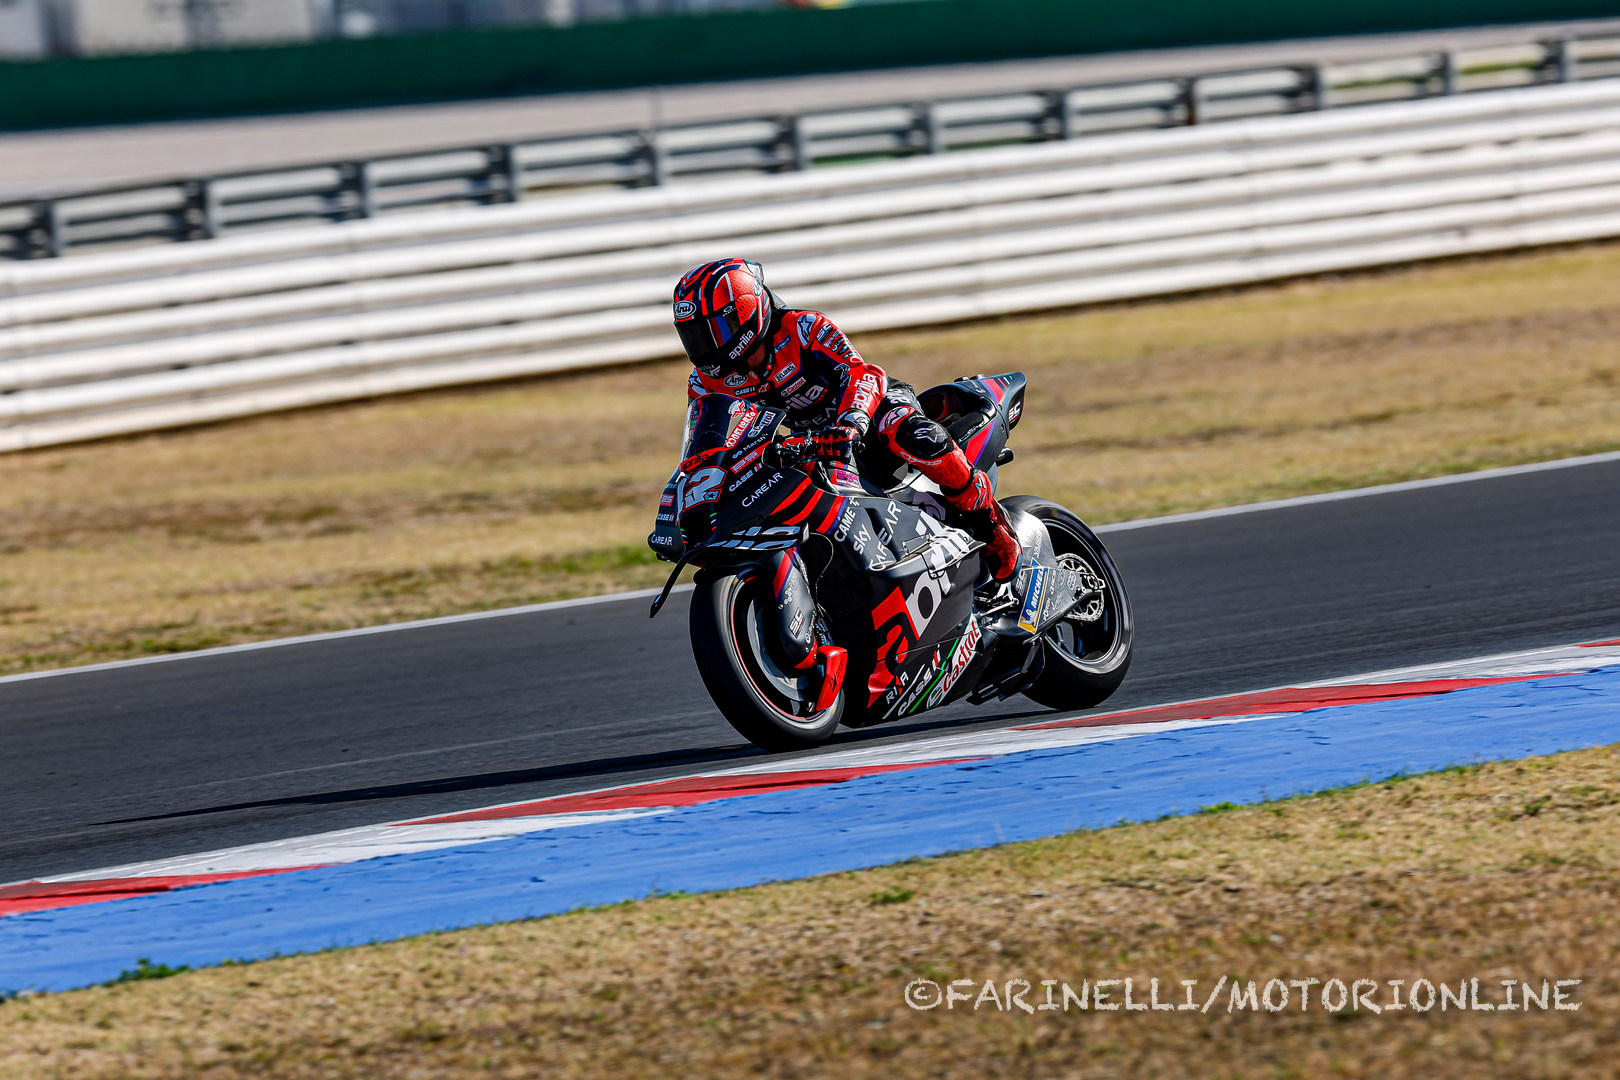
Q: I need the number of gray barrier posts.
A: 12